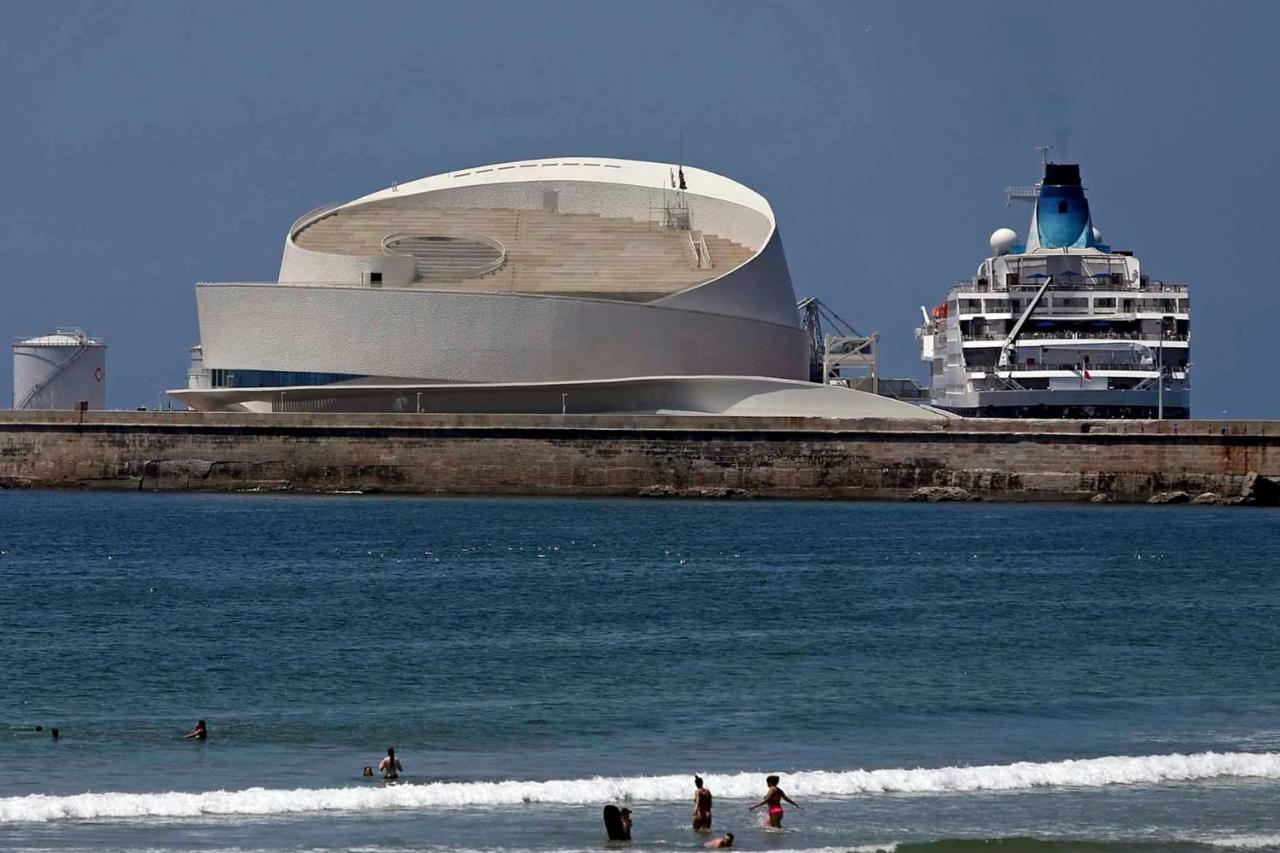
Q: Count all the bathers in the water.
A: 9